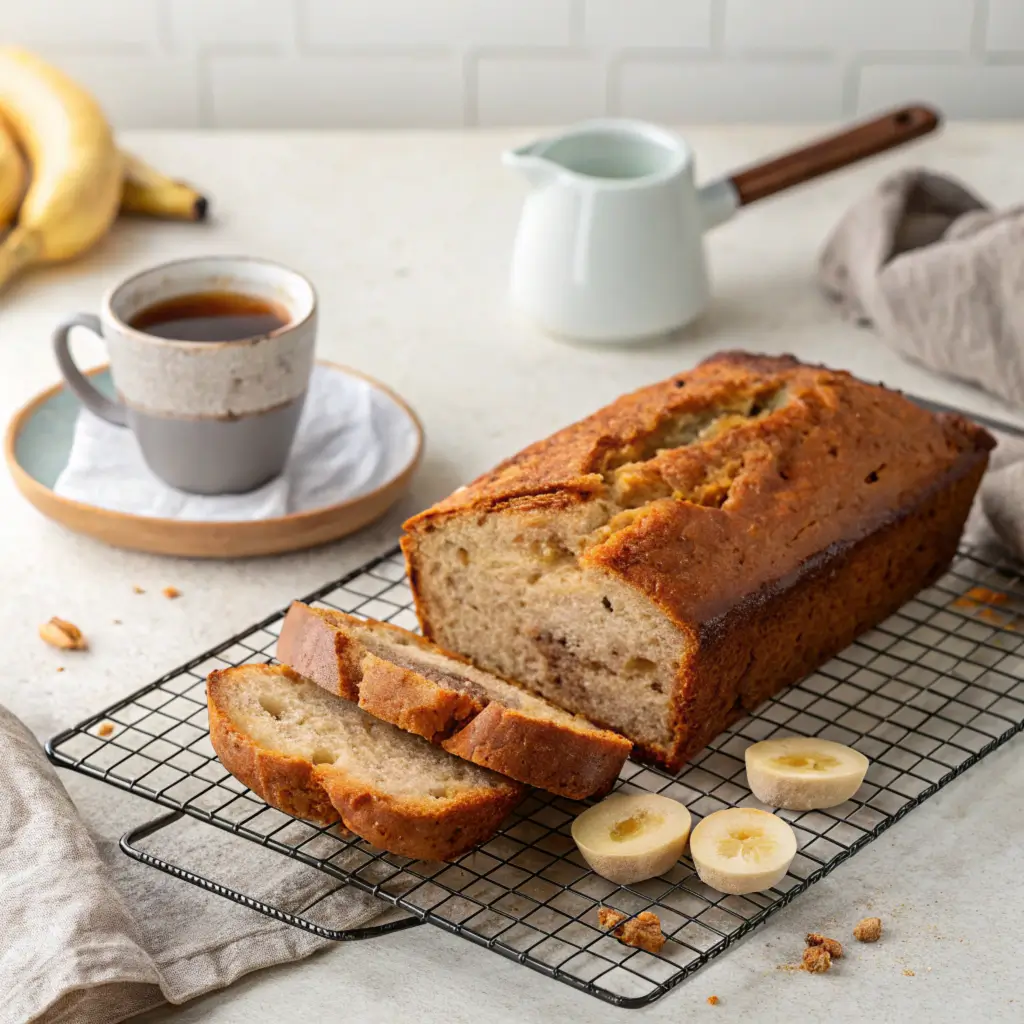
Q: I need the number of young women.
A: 0